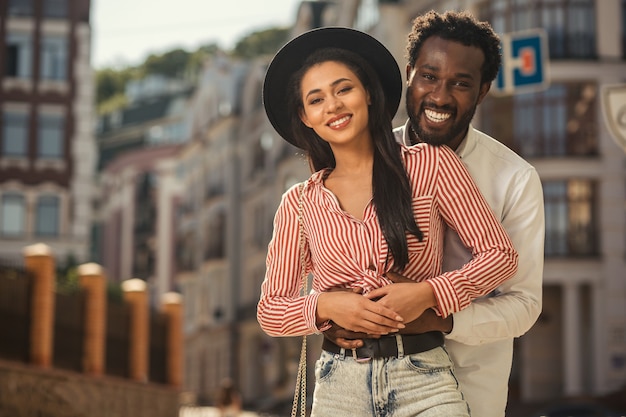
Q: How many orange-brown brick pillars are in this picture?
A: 4